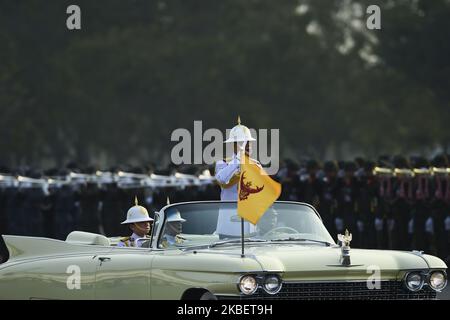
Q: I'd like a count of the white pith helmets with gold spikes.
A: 3